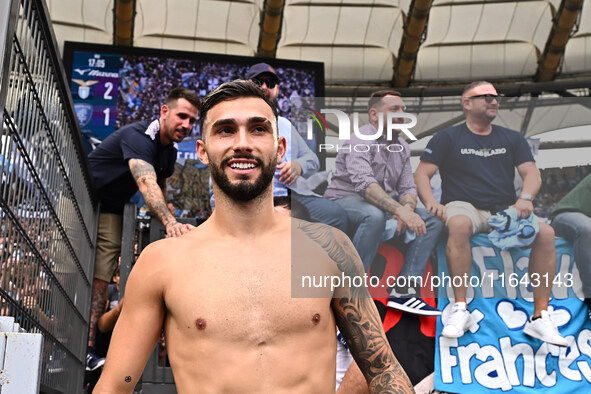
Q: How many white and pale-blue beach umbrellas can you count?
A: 0